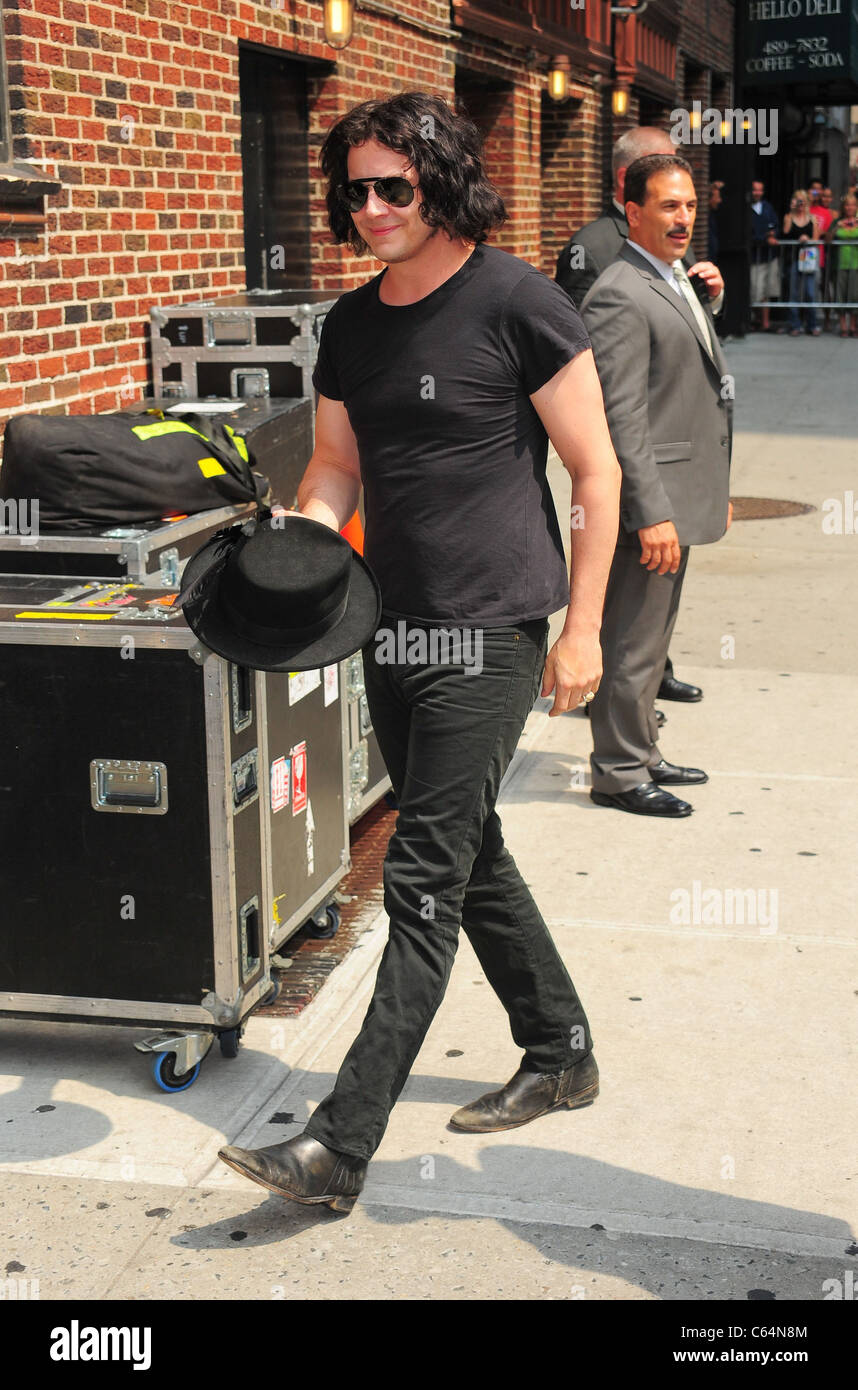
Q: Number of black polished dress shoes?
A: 4